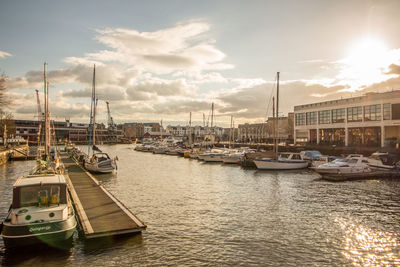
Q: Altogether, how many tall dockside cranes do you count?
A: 3